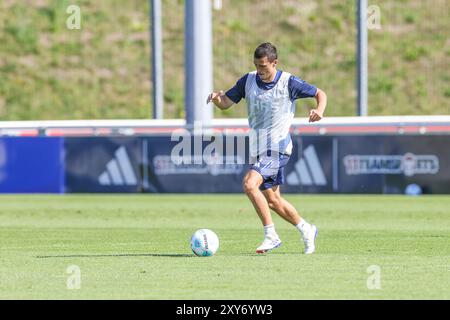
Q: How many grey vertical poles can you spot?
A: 3